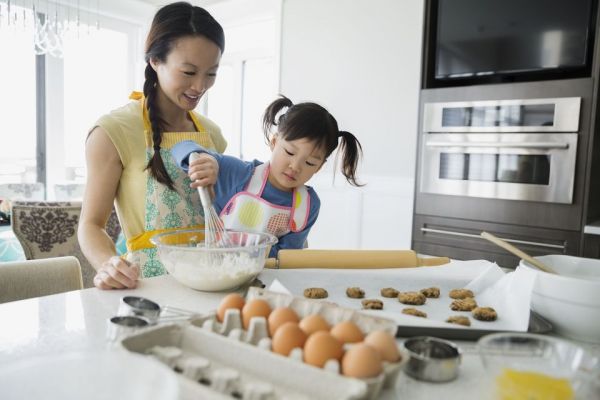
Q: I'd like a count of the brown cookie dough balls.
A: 11